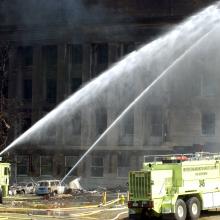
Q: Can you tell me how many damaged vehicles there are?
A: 2